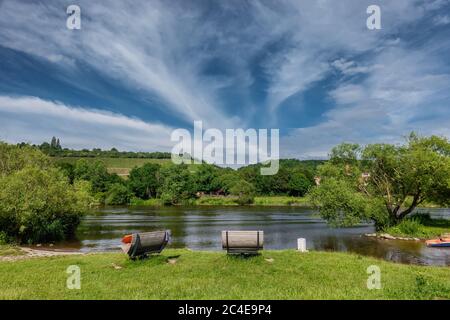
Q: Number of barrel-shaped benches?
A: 2